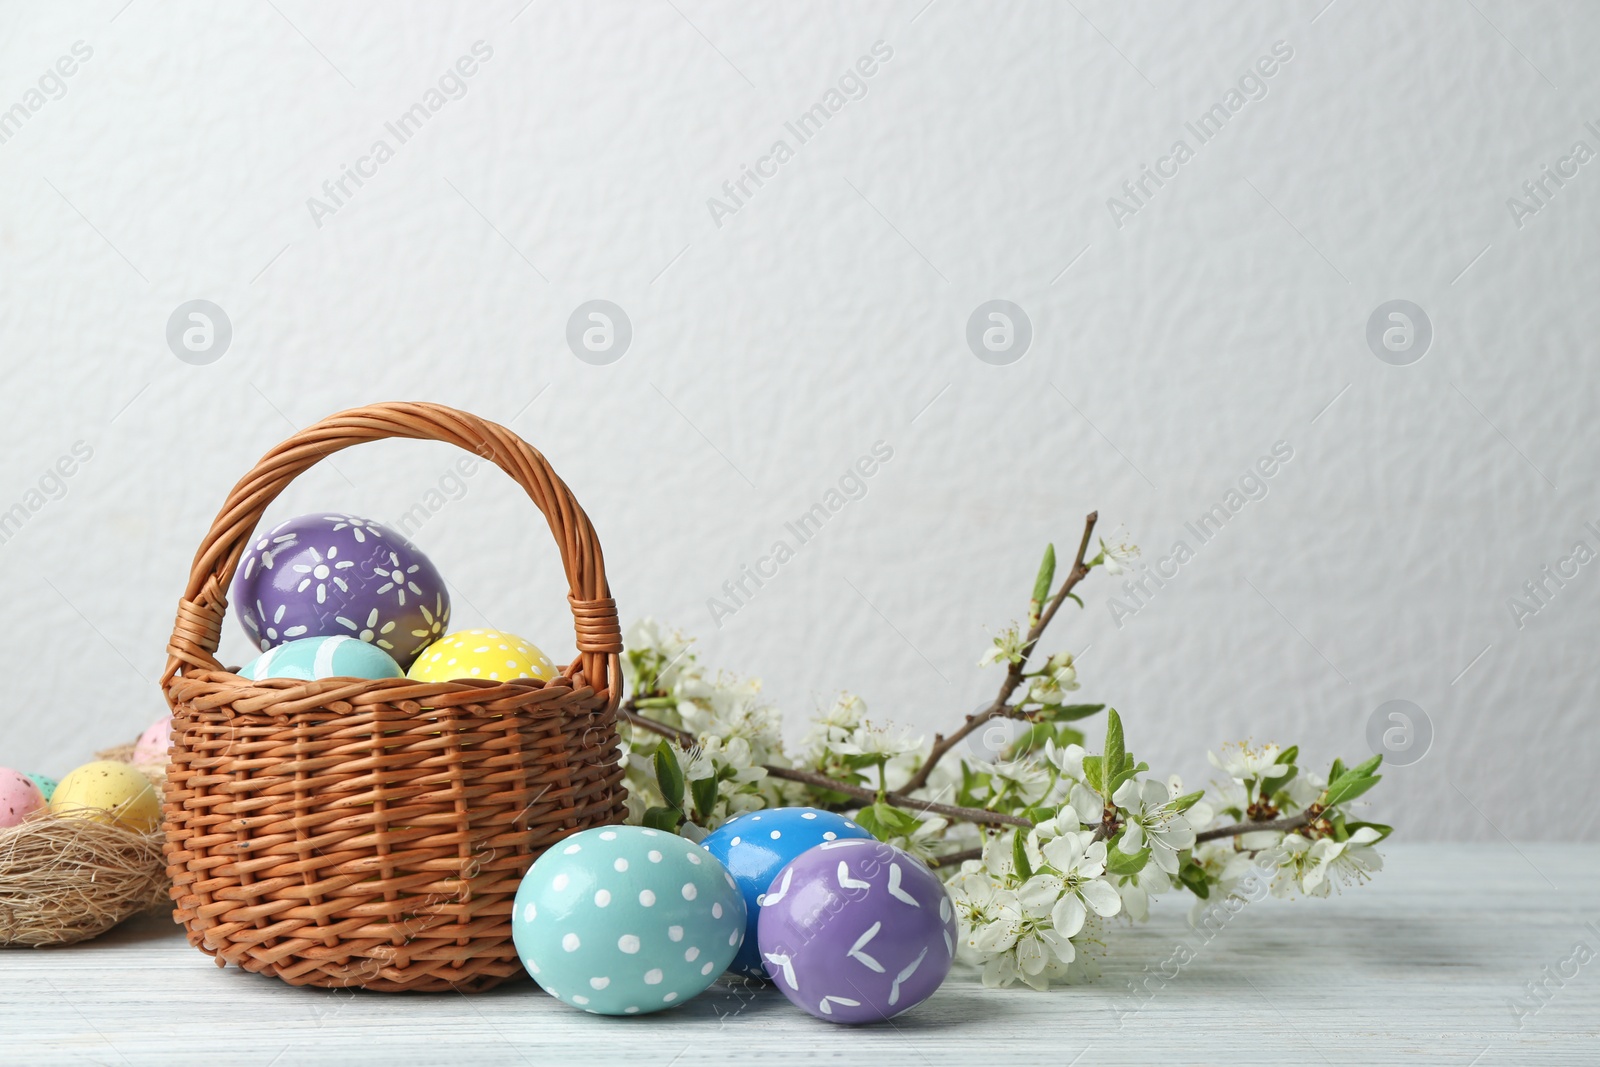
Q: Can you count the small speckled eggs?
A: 4